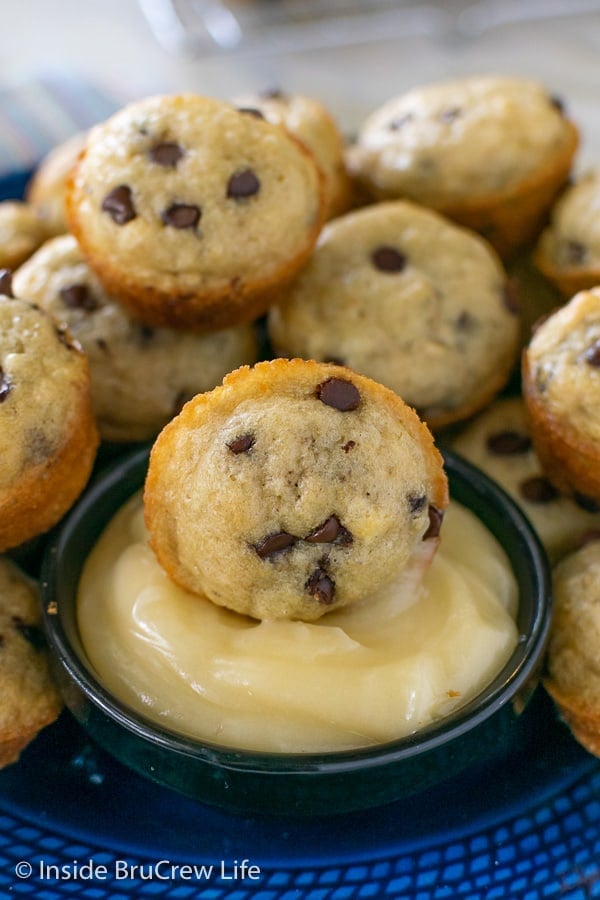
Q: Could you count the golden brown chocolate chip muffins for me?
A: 14